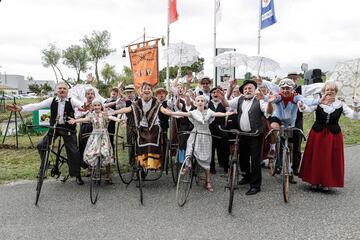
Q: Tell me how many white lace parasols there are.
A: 5